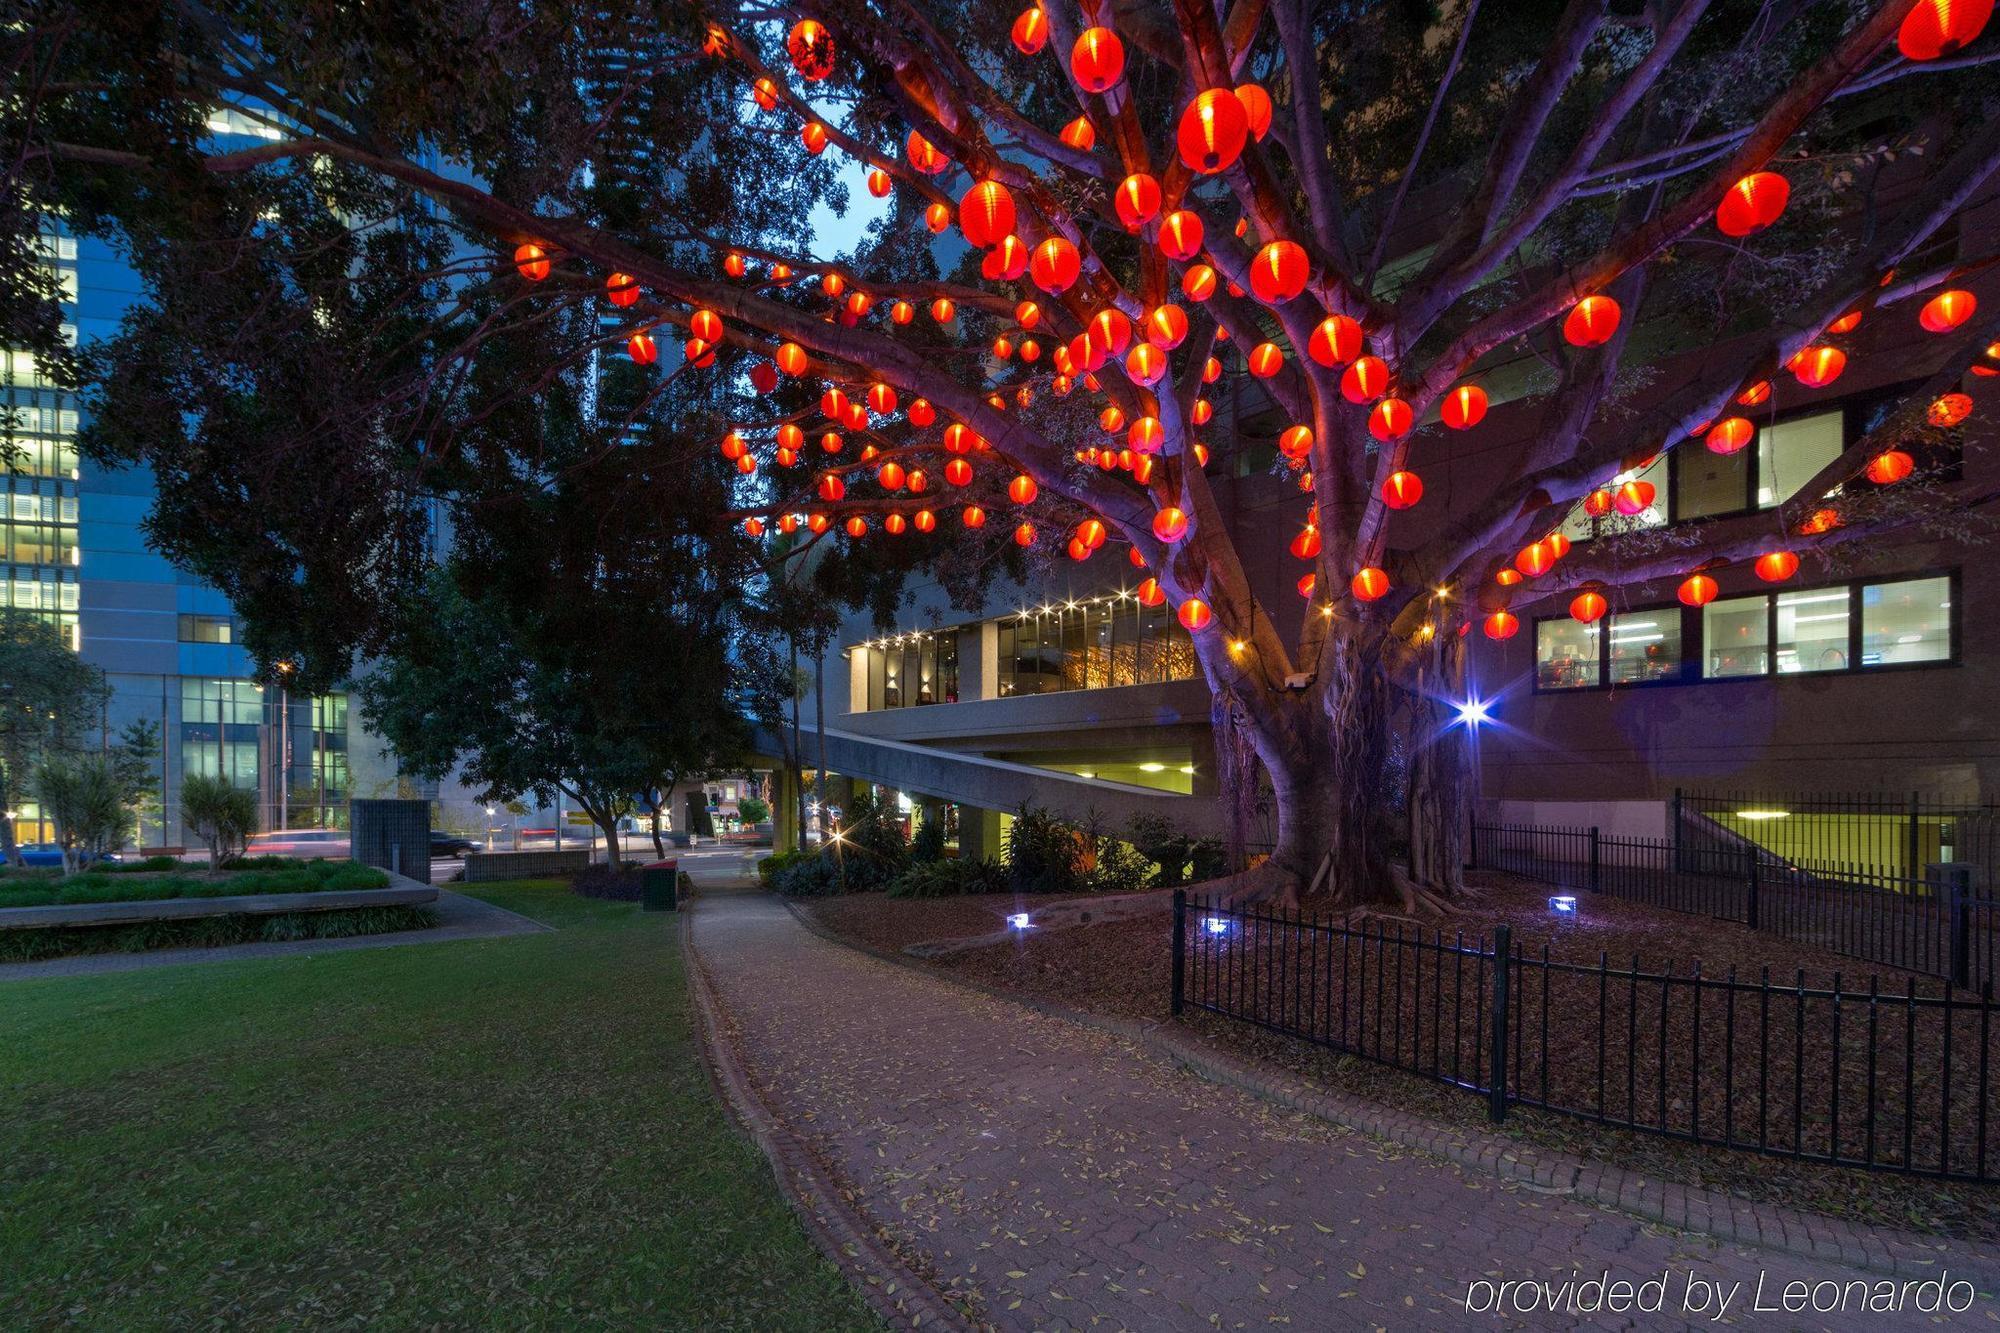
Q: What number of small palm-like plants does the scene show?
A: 2